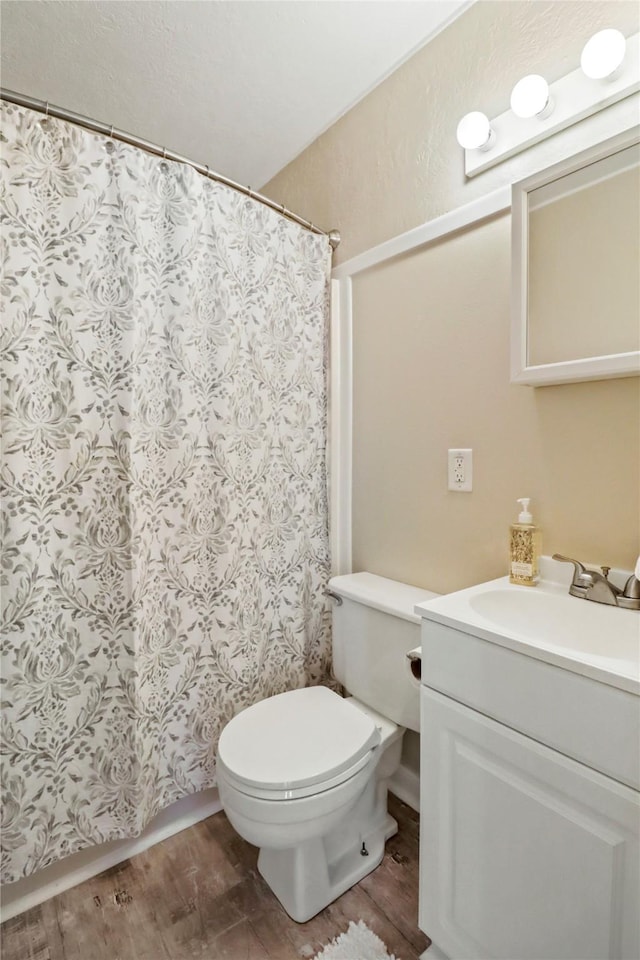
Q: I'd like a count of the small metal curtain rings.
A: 7